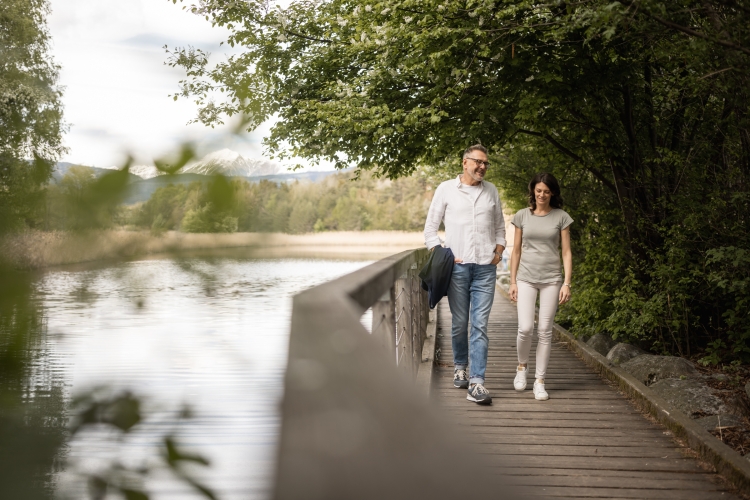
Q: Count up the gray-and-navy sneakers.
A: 2